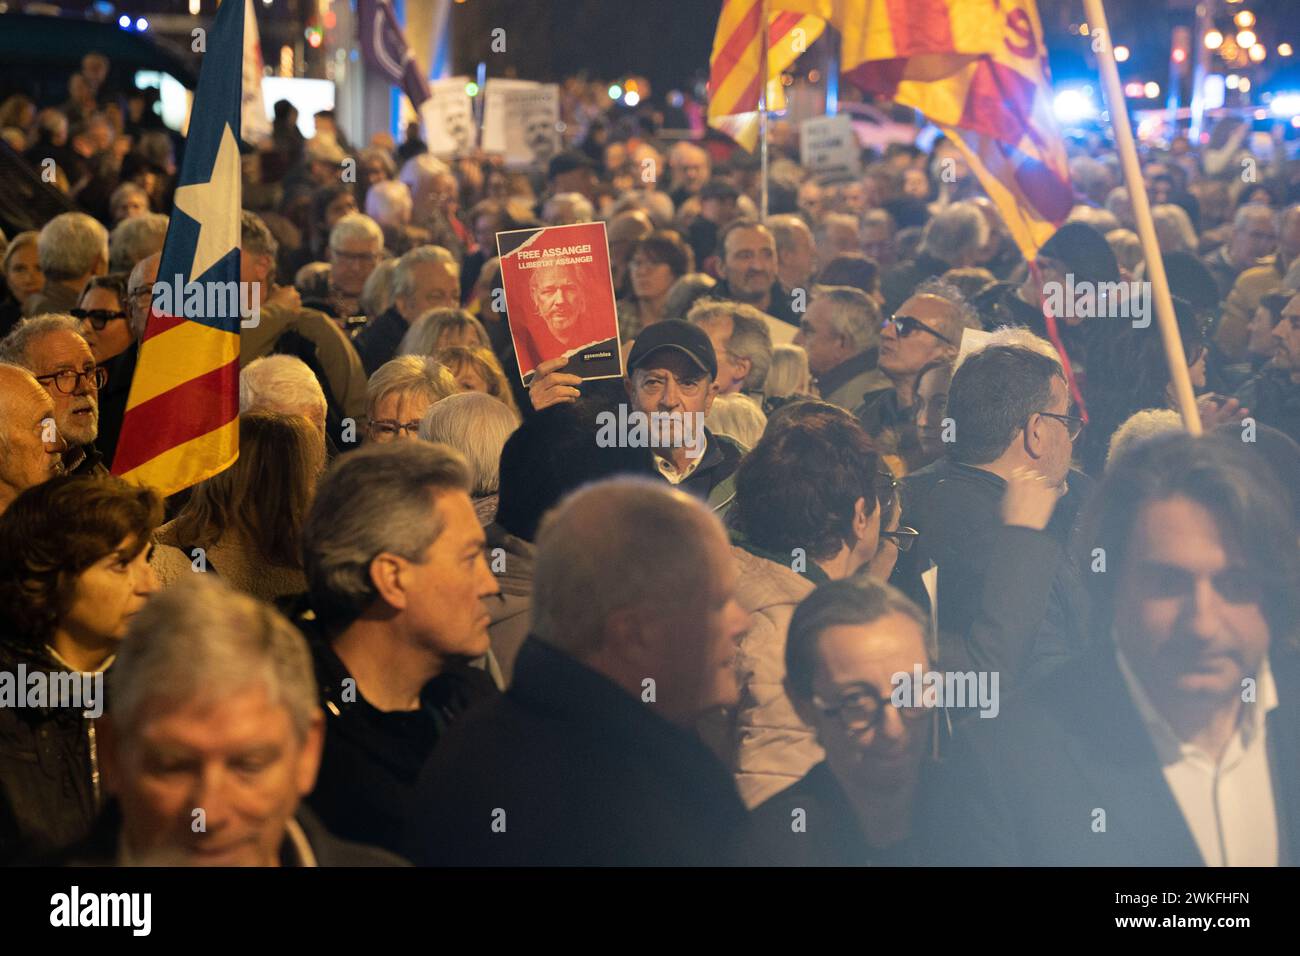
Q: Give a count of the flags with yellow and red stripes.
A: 3